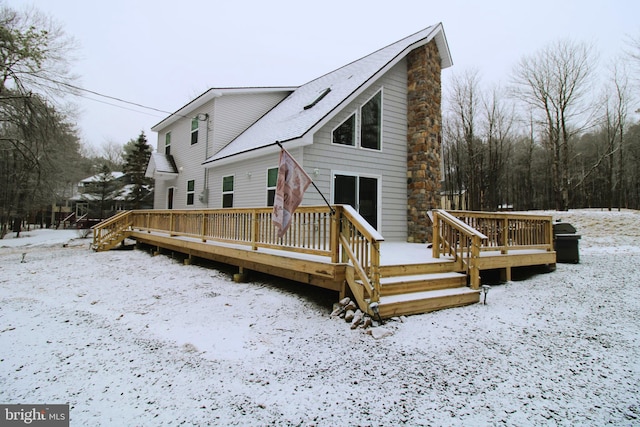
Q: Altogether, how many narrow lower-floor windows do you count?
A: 3